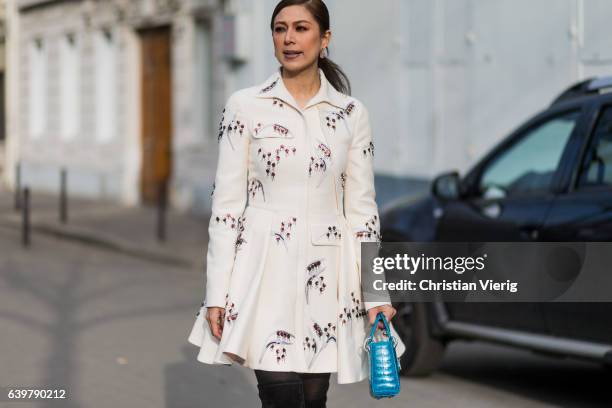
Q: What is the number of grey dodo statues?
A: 0